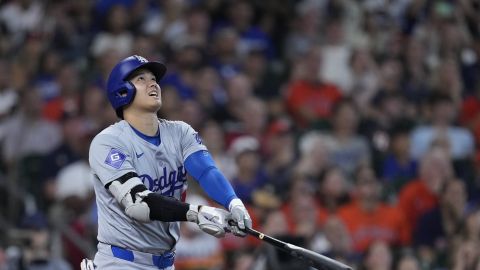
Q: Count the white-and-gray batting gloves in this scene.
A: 2